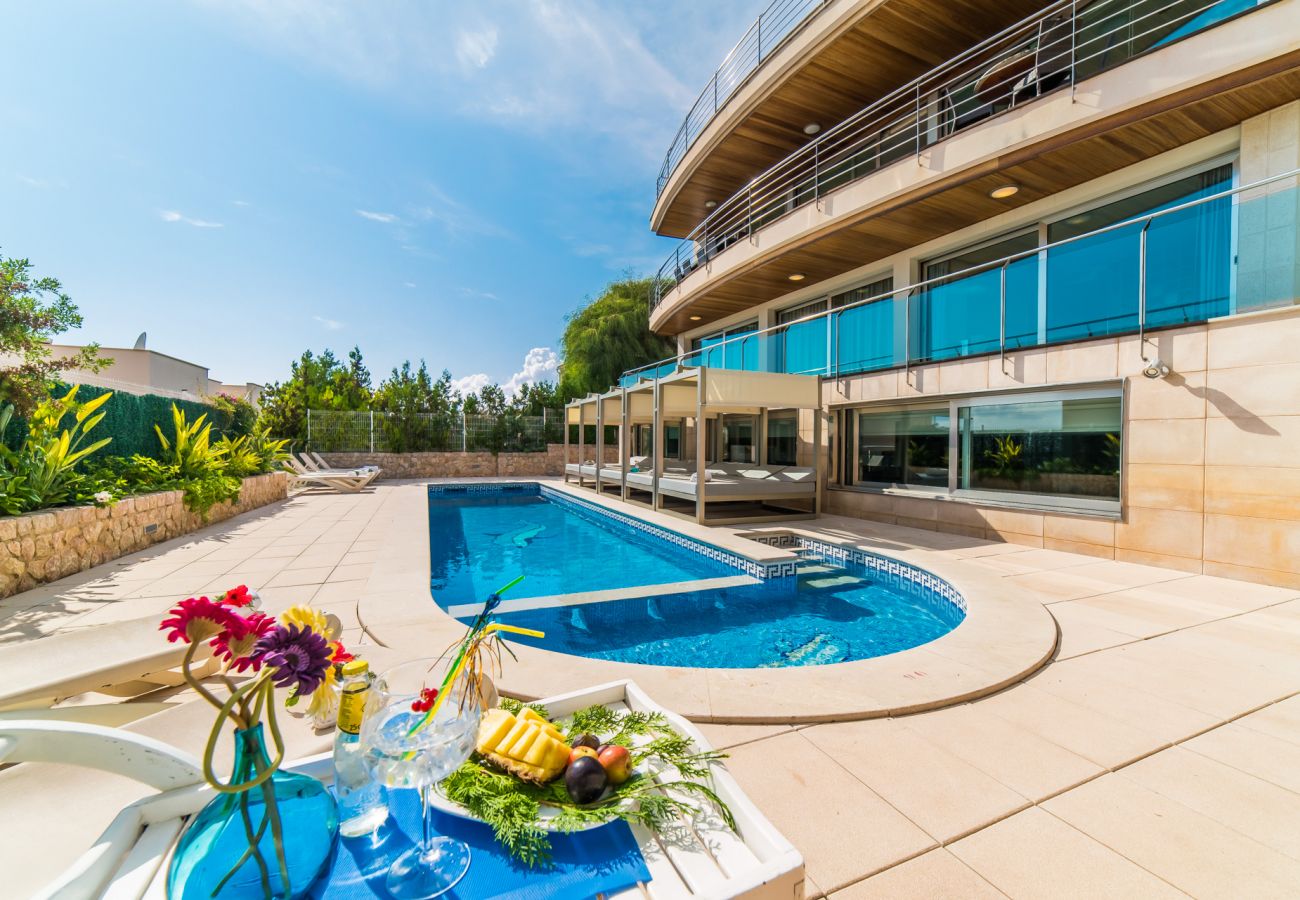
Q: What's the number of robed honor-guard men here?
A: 0